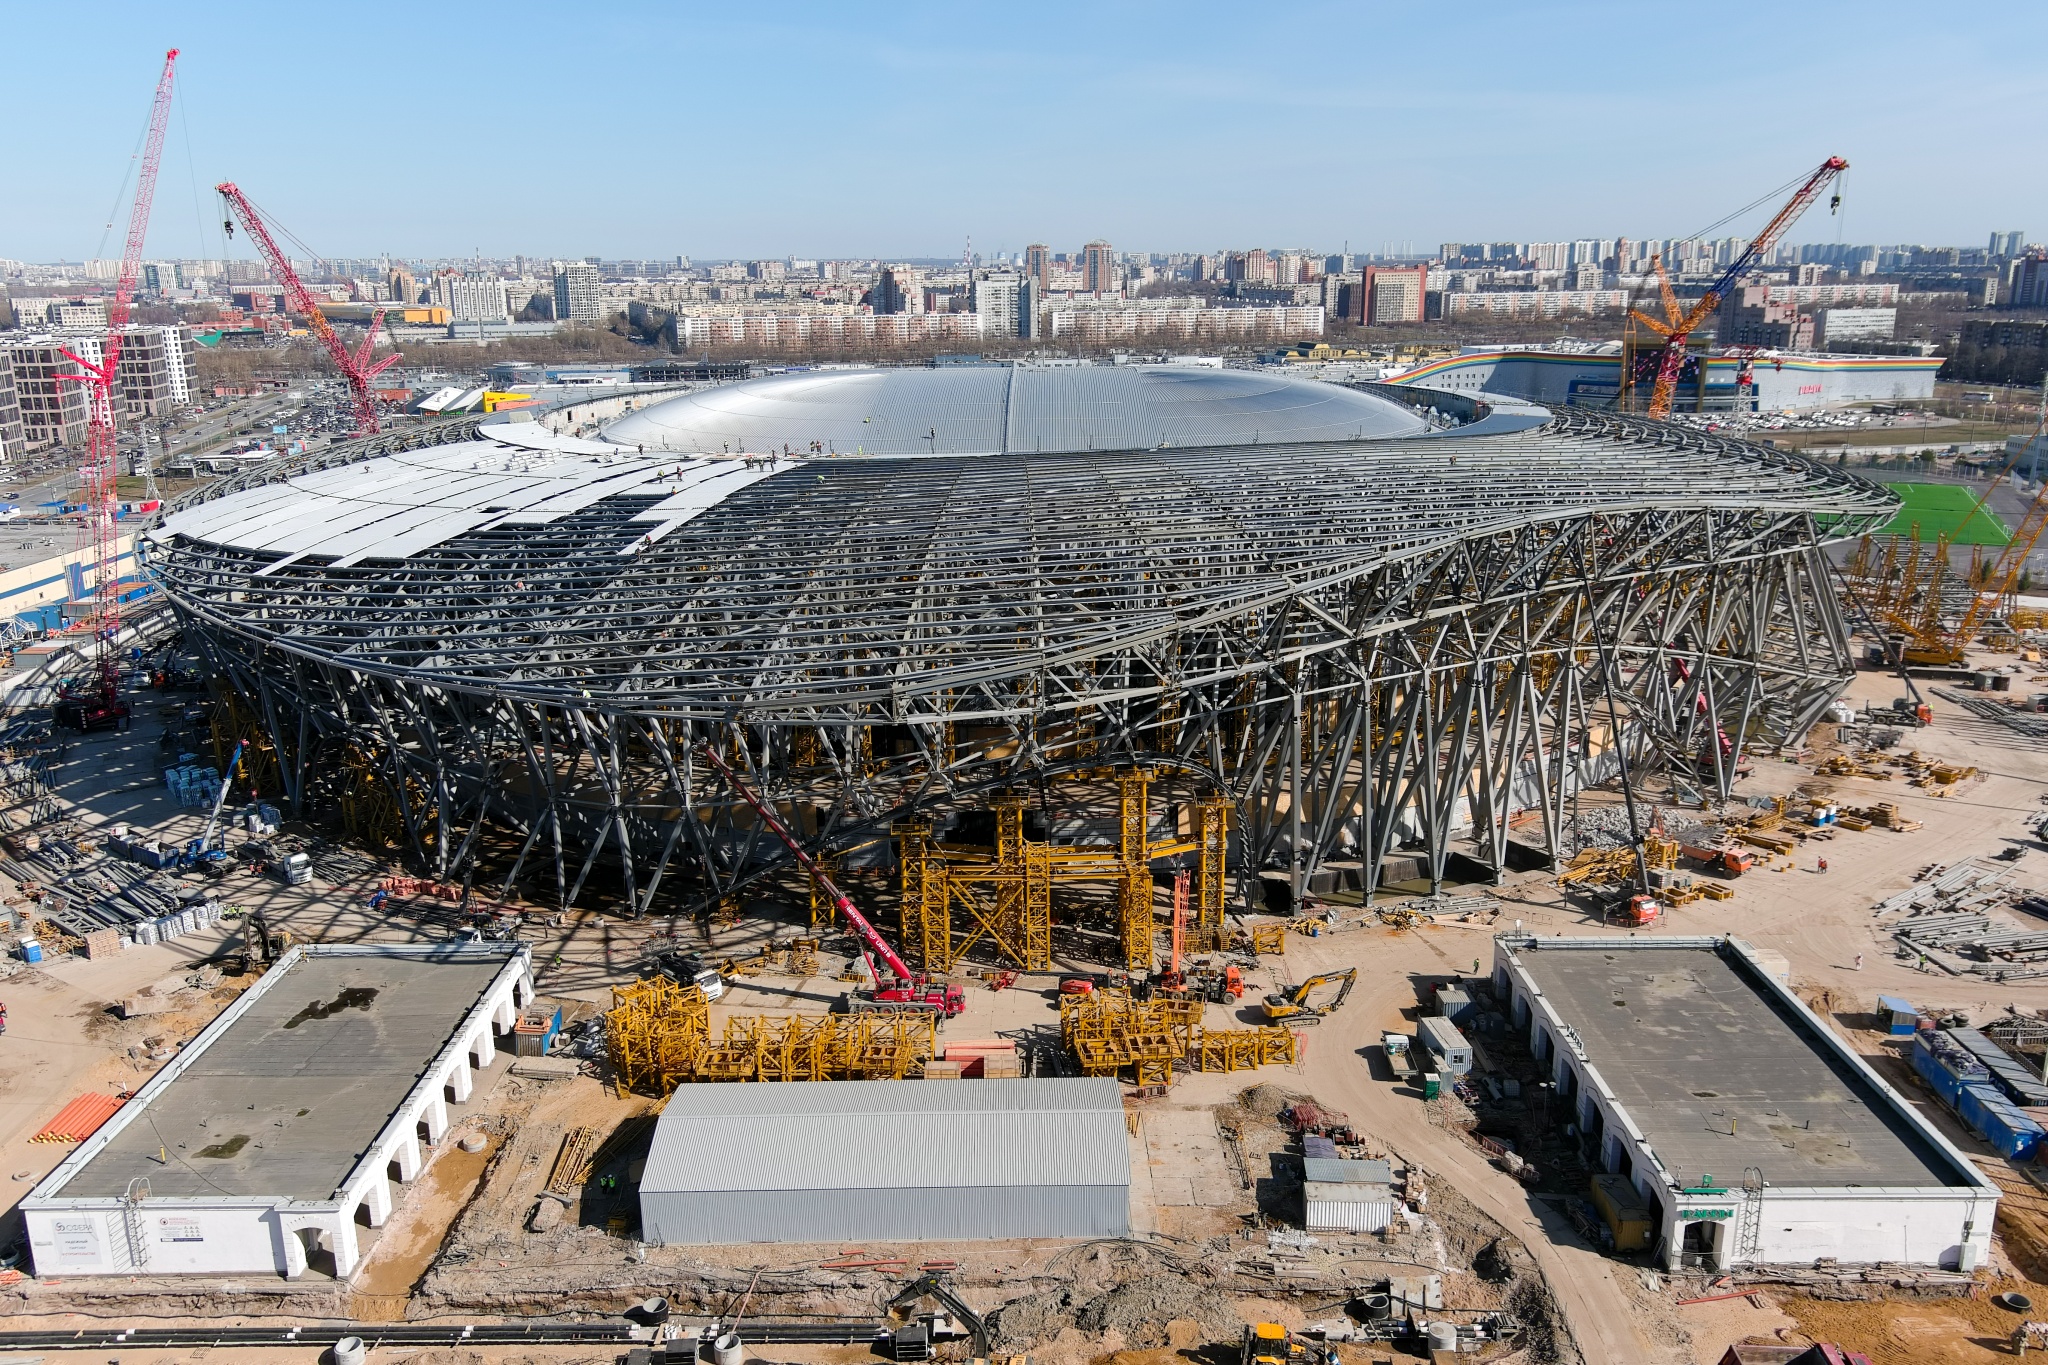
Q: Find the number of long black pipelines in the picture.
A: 2